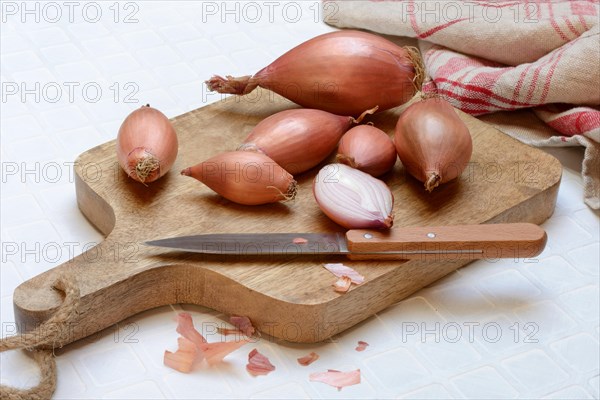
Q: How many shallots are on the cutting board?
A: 7